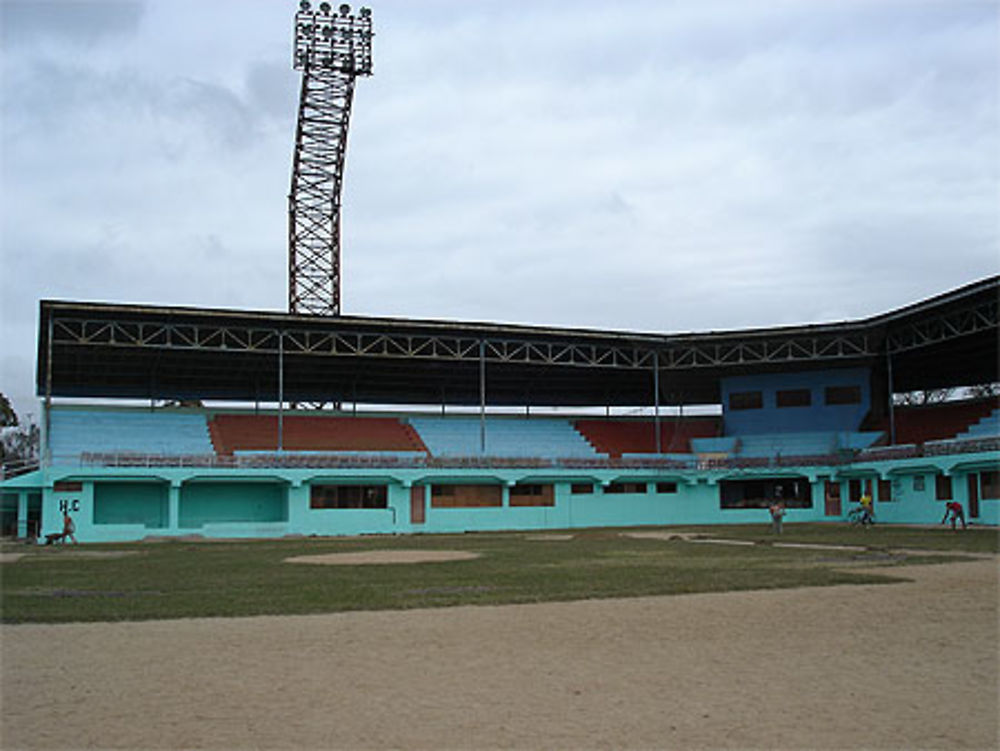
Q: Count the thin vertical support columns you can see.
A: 5